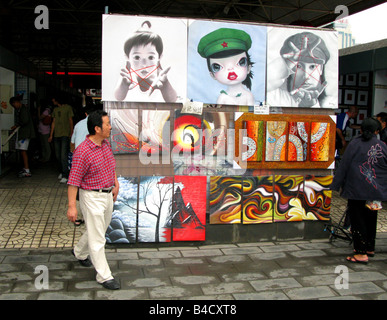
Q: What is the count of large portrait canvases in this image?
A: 3